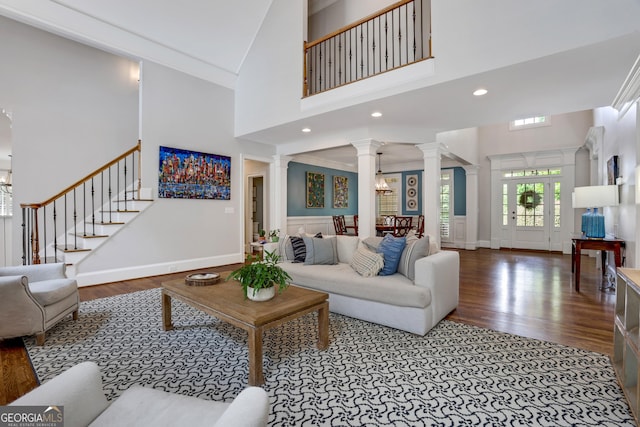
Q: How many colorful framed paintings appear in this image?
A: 3